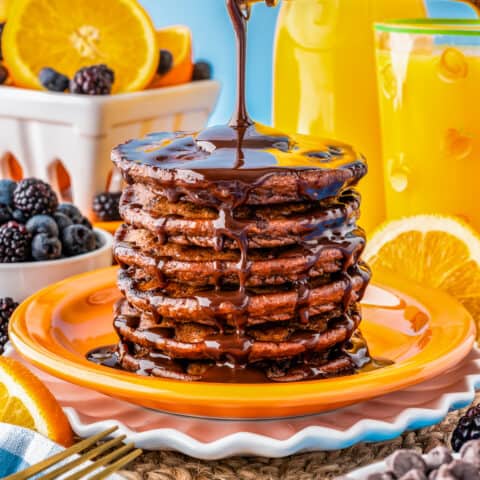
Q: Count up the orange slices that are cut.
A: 4